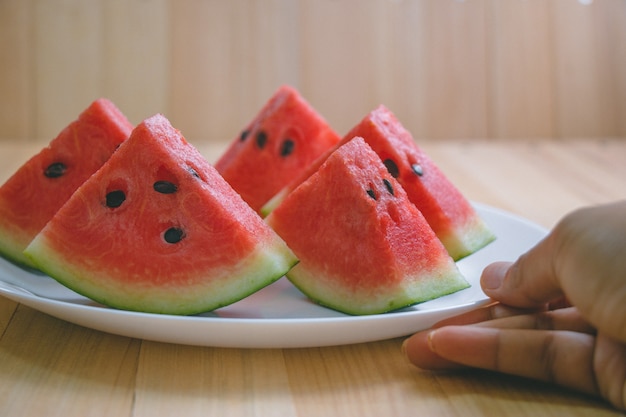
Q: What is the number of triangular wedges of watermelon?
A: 5